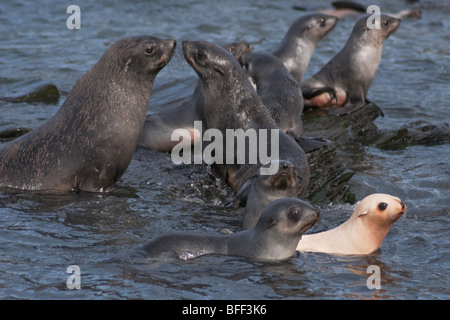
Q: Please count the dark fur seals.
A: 8